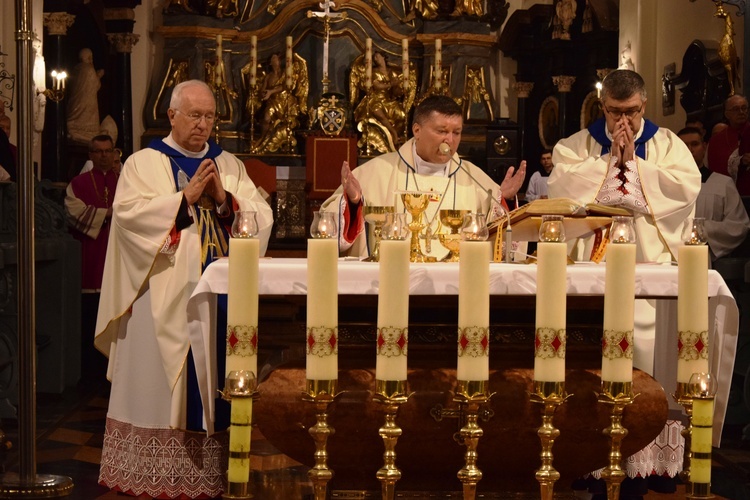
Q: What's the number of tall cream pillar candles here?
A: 7